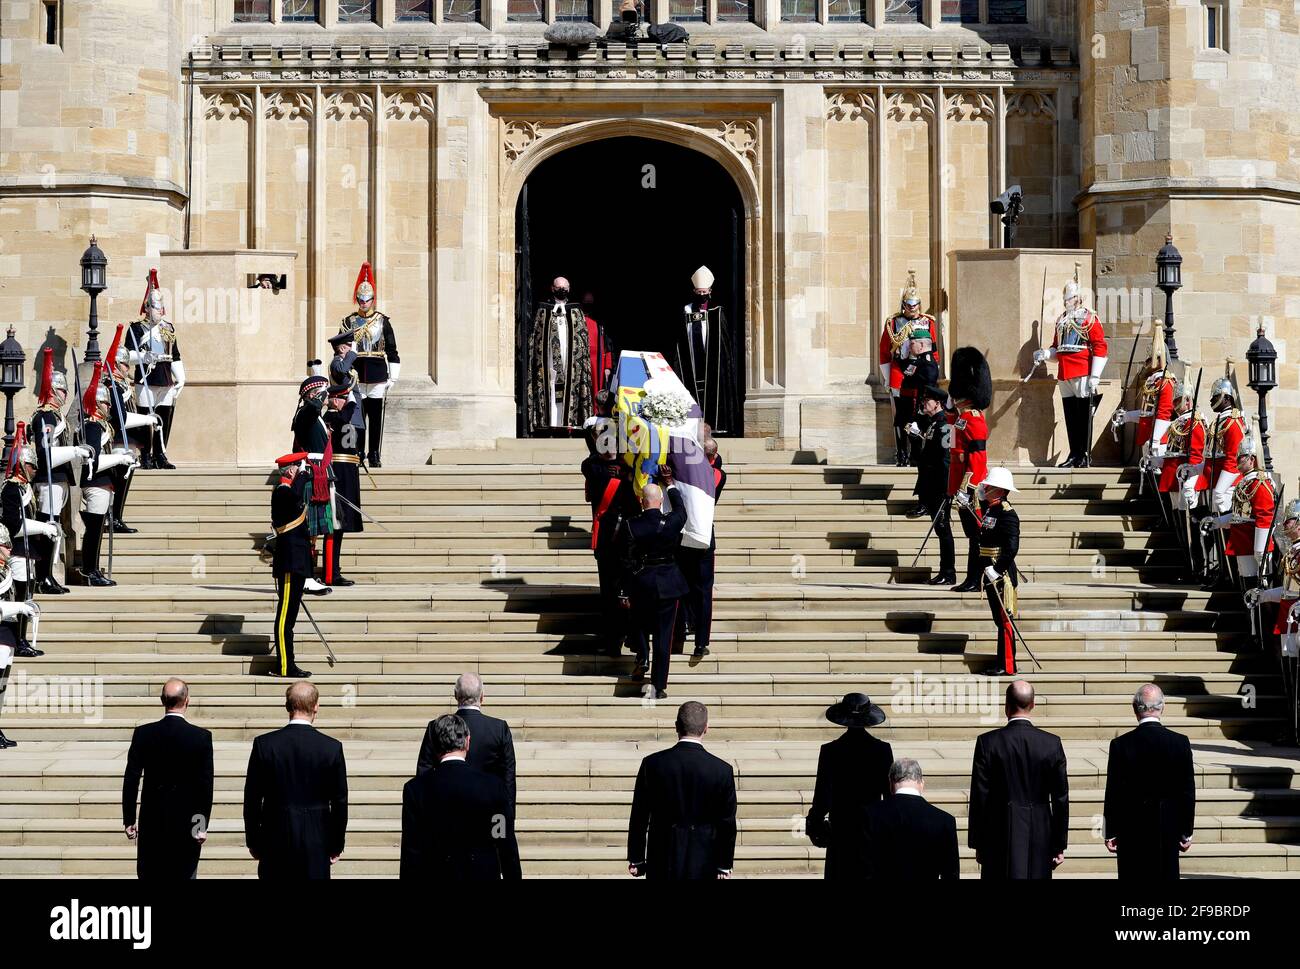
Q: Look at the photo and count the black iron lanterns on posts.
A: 4